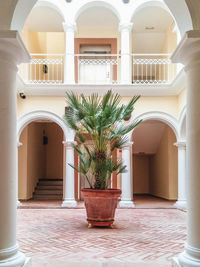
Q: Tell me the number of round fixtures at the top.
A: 2